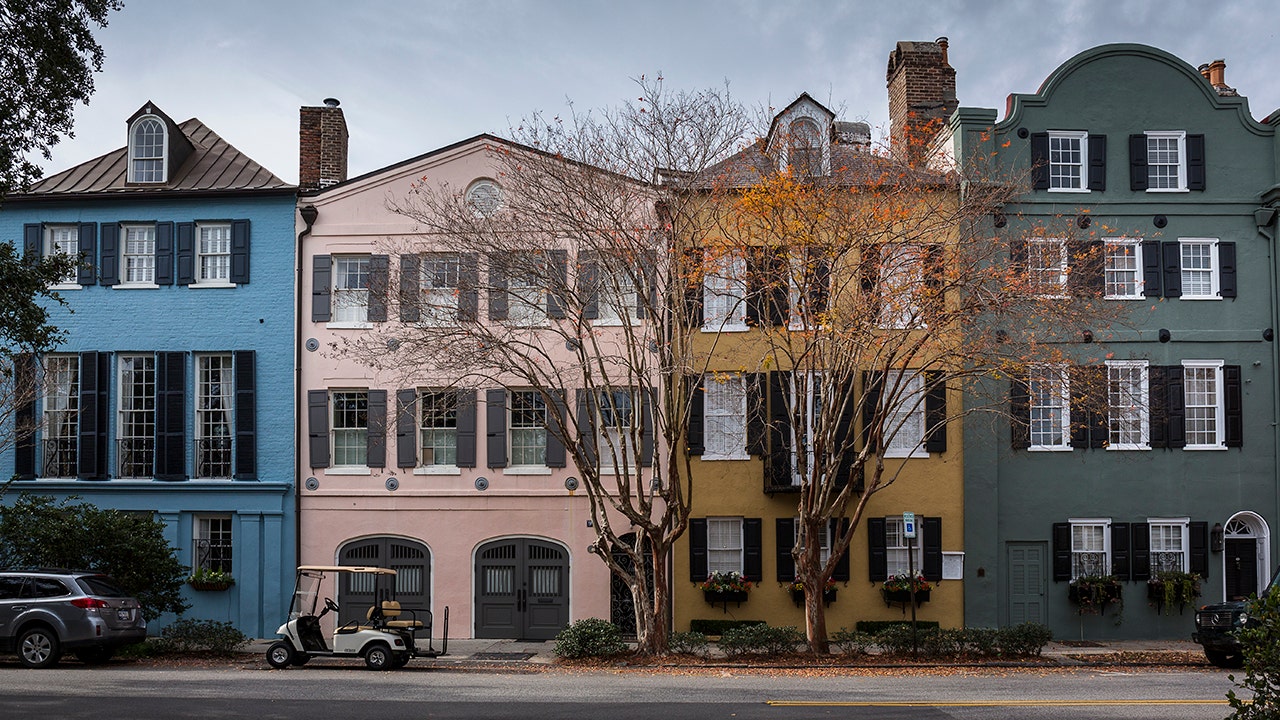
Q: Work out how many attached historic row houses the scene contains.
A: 4